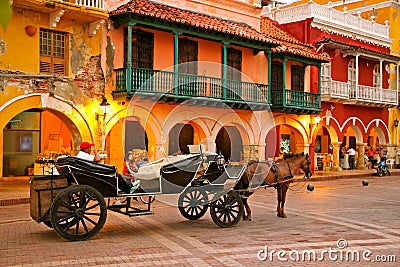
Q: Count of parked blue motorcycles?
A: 1